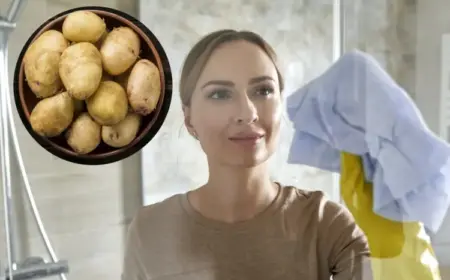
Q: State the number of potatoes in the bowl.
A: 9